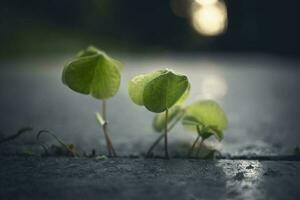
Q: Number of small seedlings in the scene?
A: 3